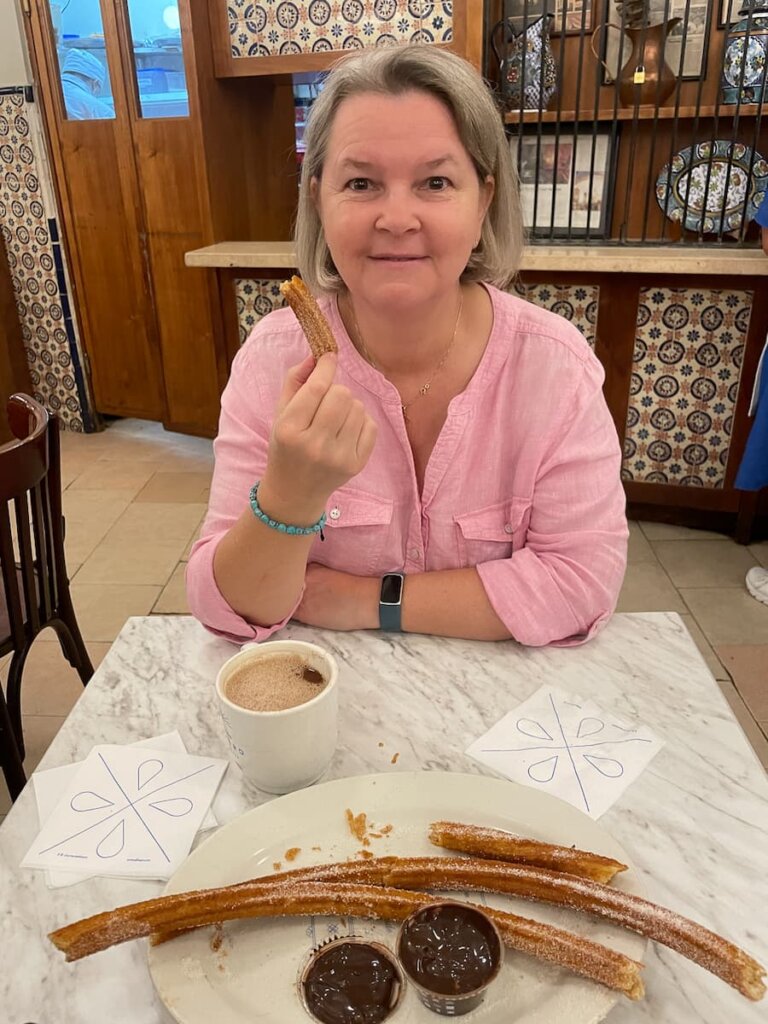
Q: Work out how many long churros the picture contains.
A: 2